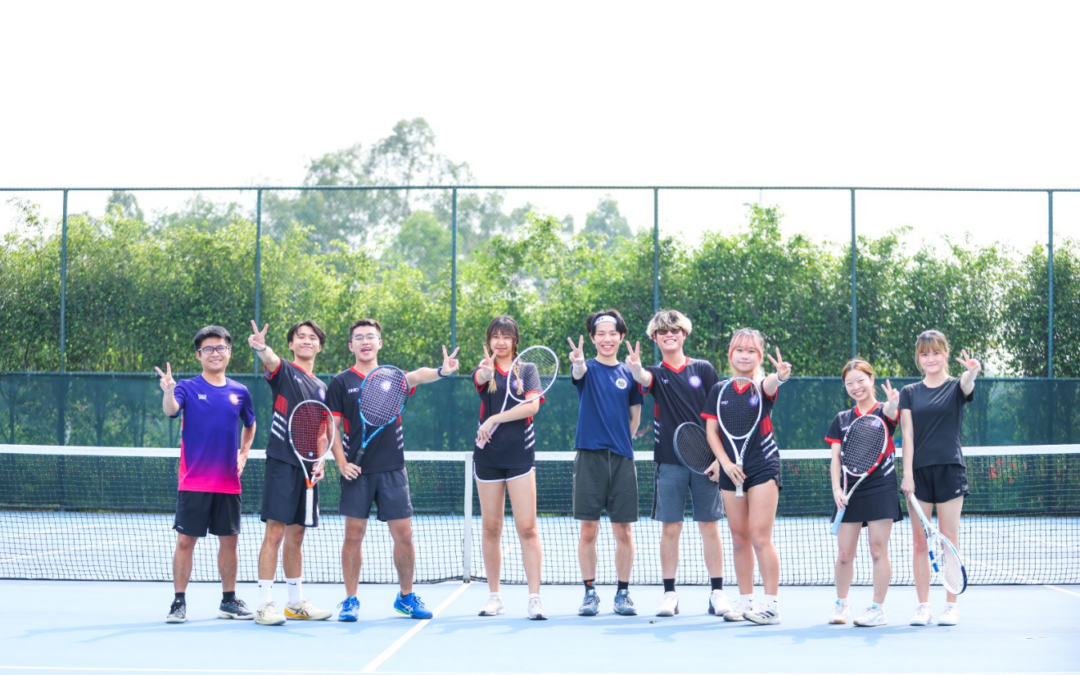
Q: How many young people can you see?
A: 9